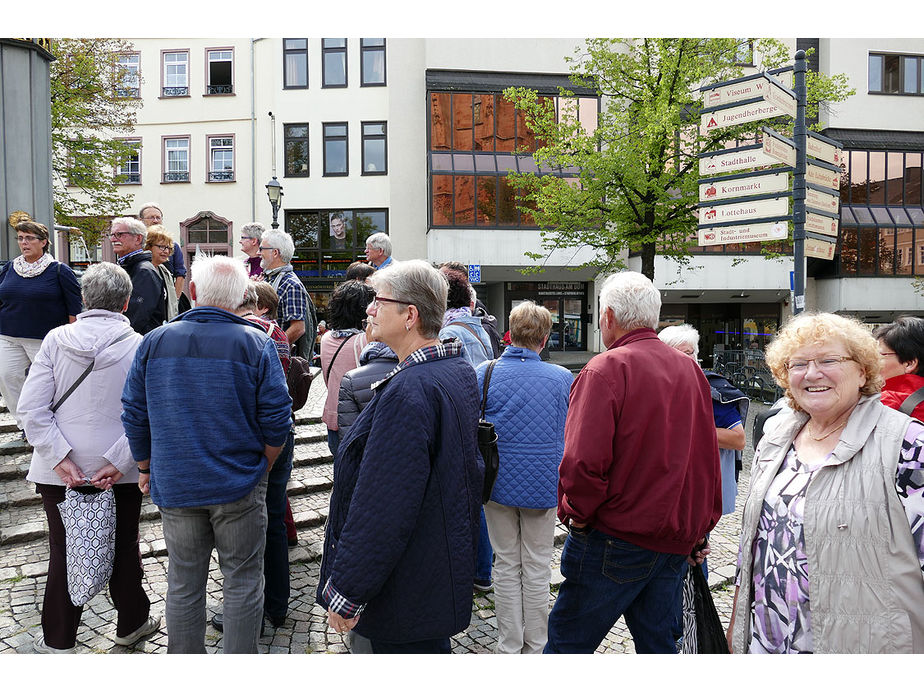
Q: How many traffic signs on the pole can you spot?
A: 13